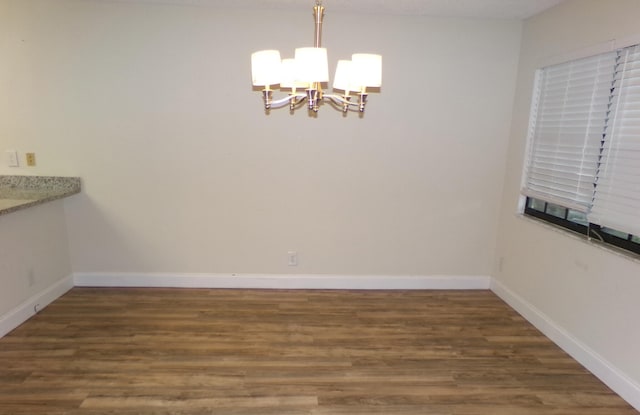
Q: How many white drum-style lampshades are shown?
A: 5